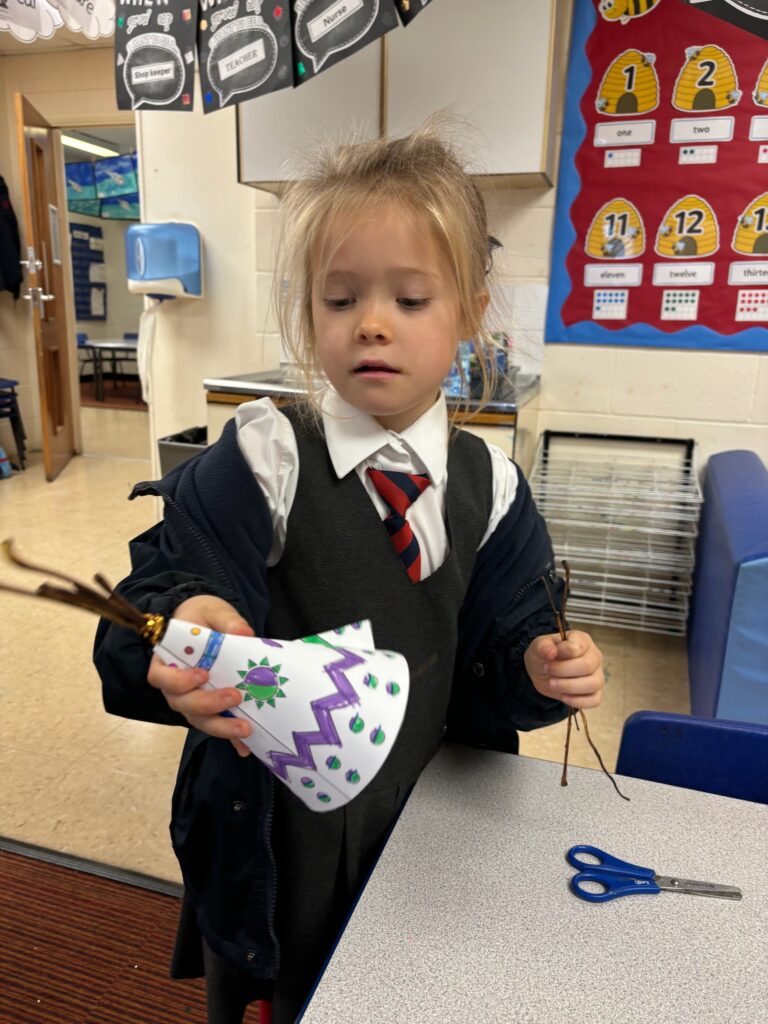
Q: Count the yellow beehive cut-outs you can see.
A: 6